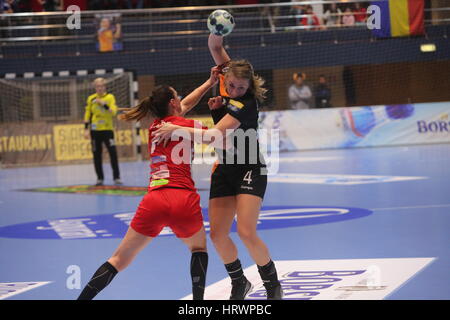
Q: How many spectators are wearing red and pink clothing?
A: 3